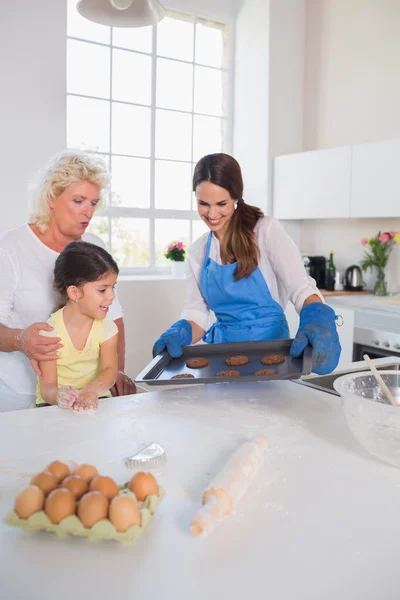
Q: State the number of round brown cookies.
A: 6